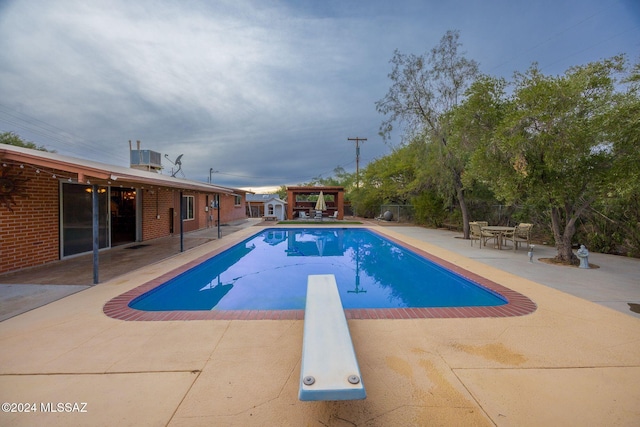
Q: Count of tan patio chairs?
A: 4